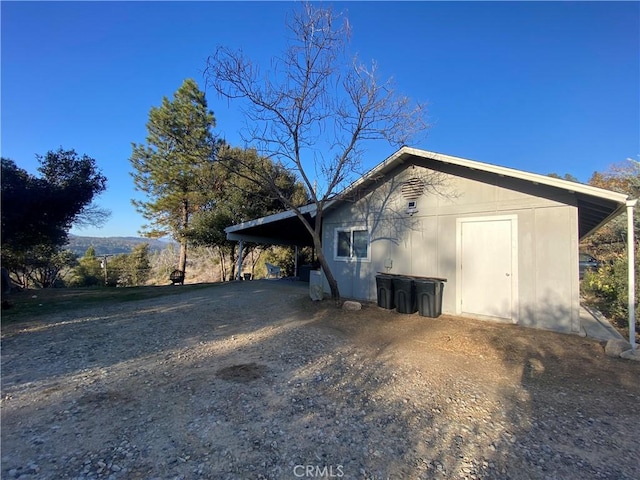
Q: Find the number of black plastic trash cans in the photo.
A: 3